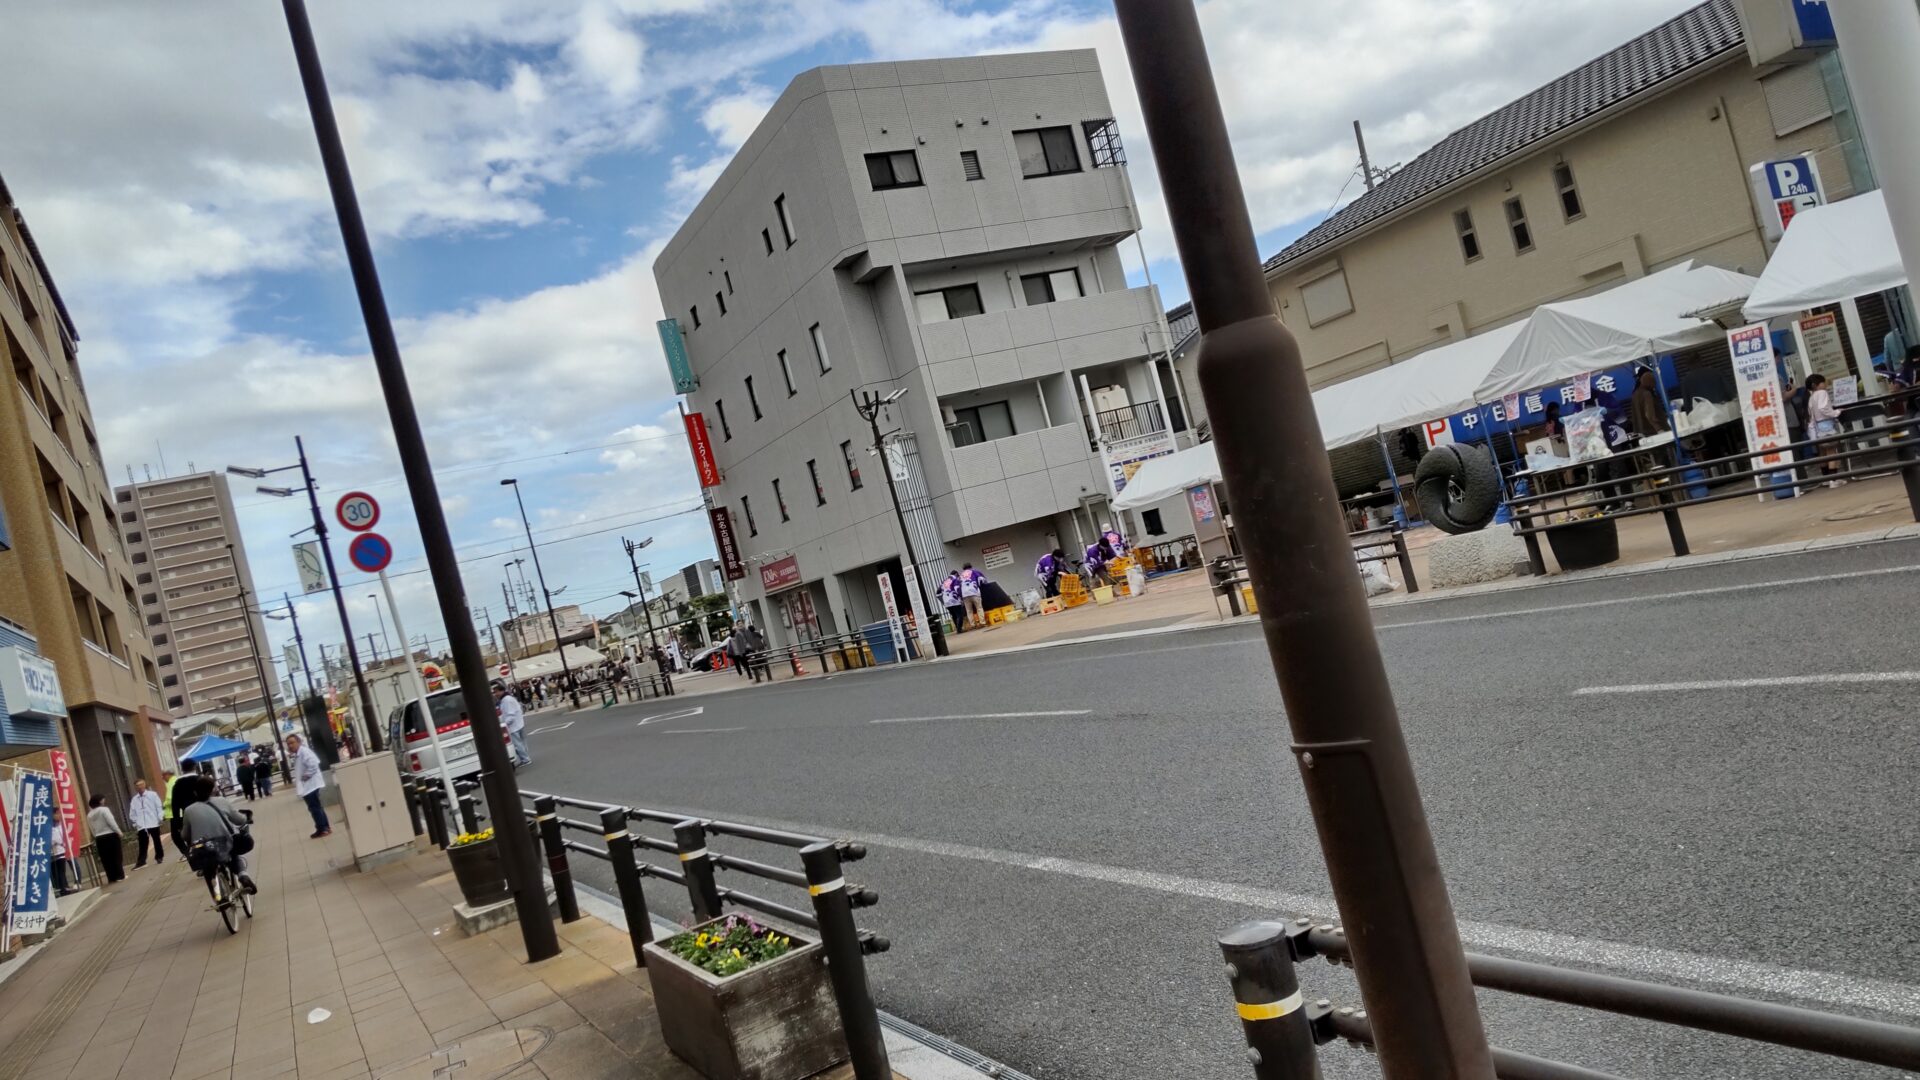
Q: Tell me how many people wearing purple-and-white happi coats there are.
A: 5